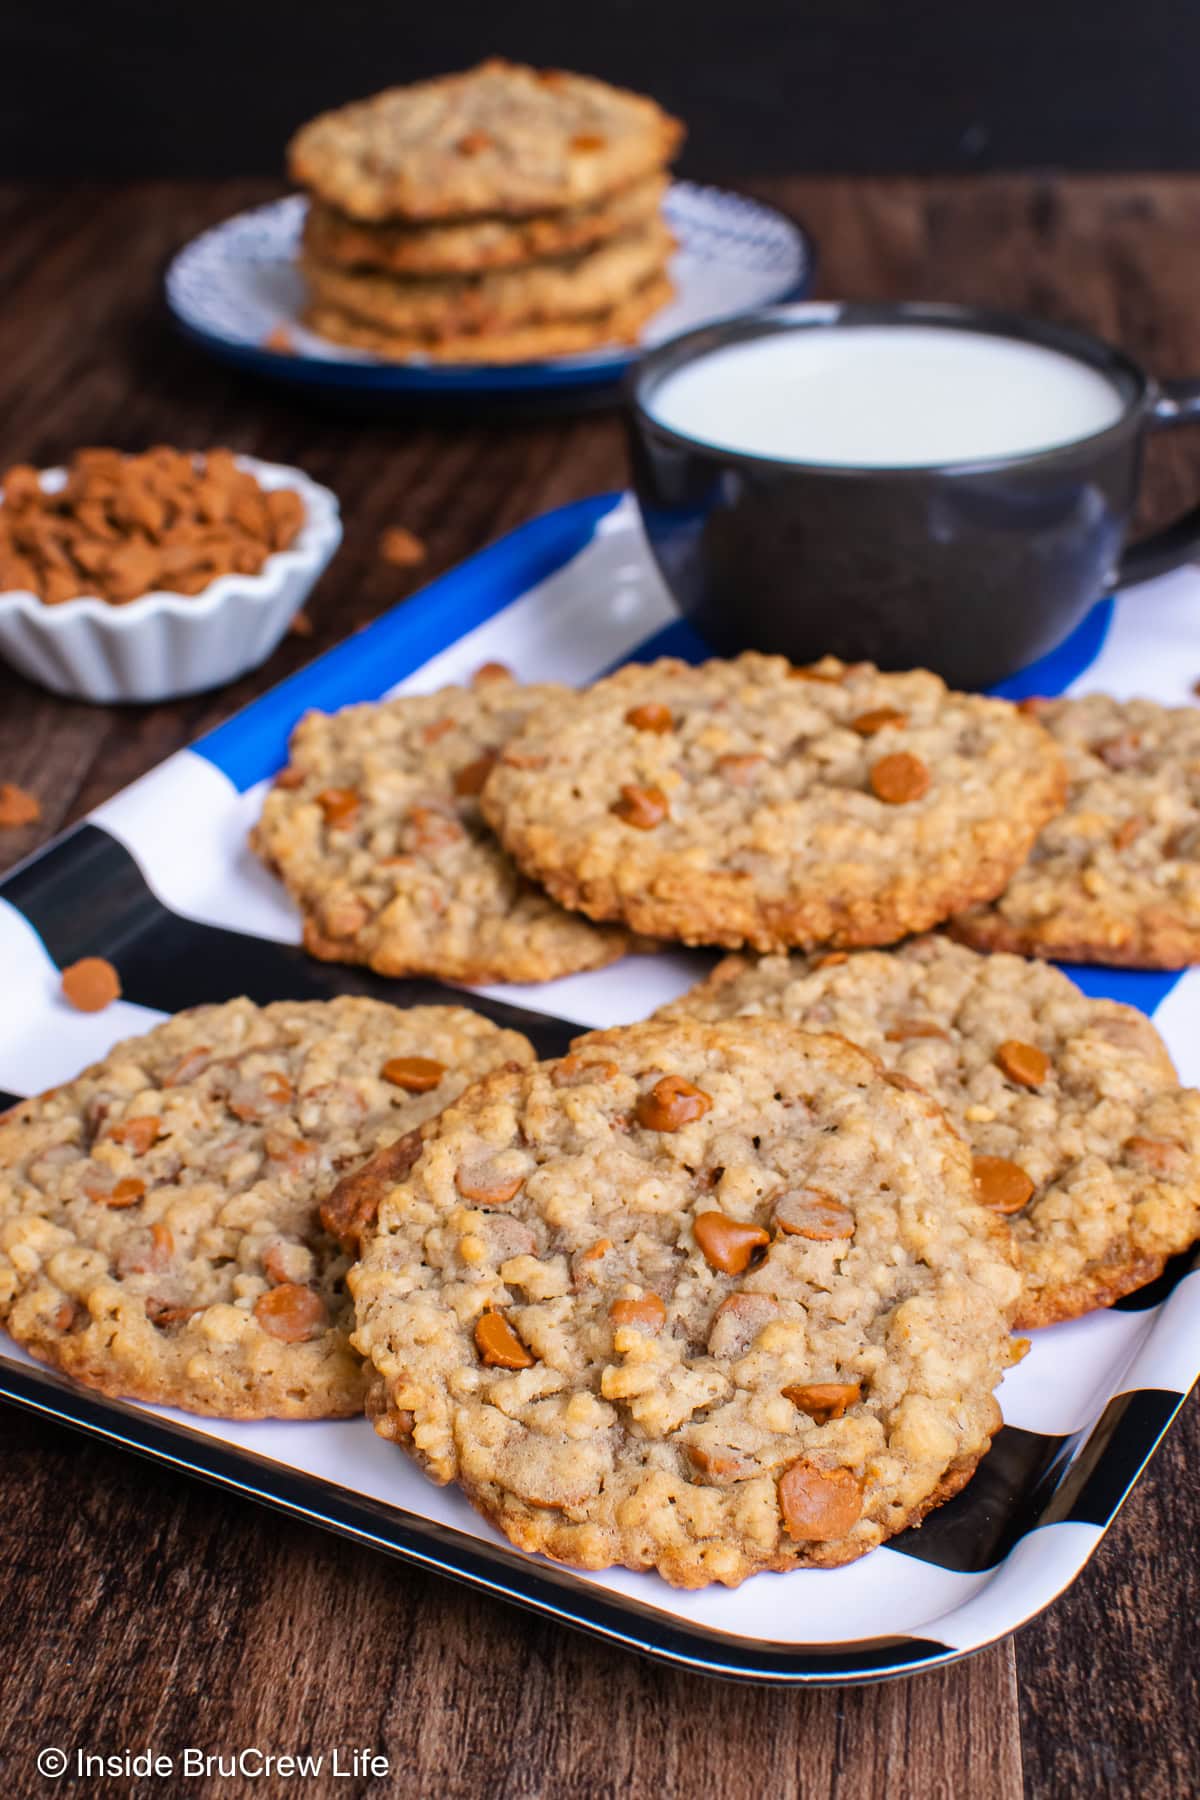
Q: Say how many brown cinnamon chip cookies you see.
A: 10